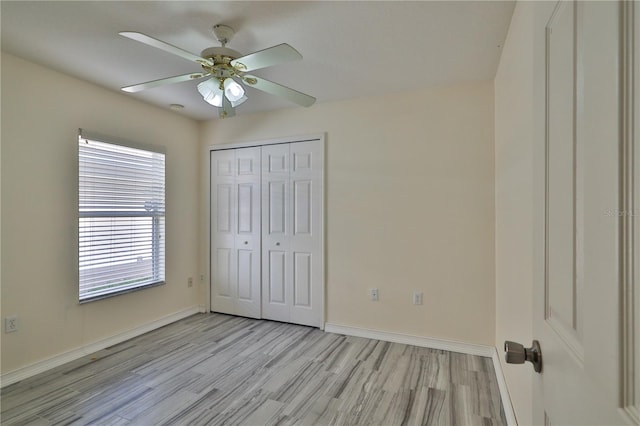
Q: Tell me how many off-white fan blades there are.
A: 5